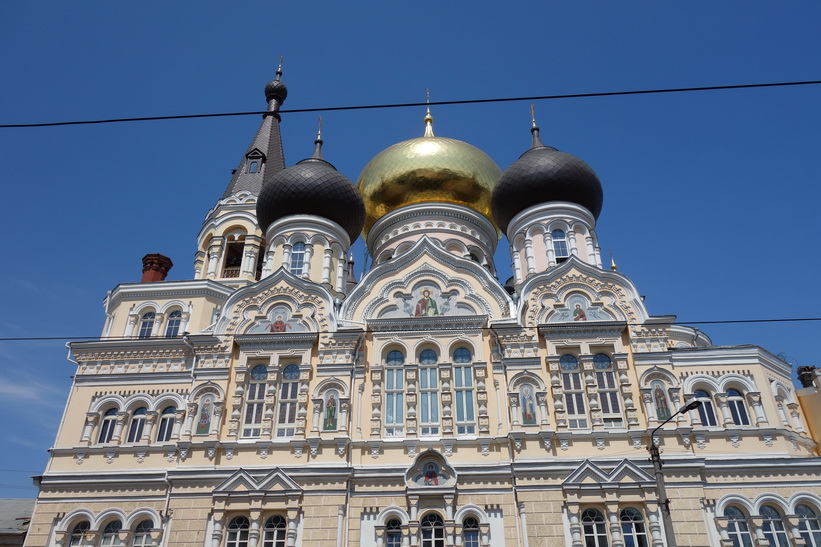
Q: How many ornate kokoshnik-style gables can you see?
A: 3